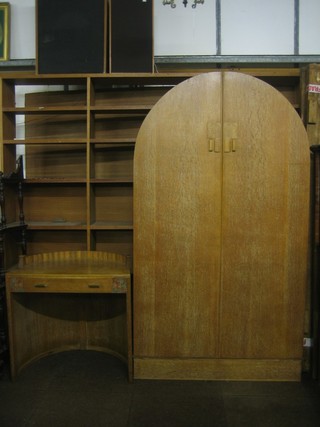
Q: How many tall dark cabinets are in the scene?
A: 2